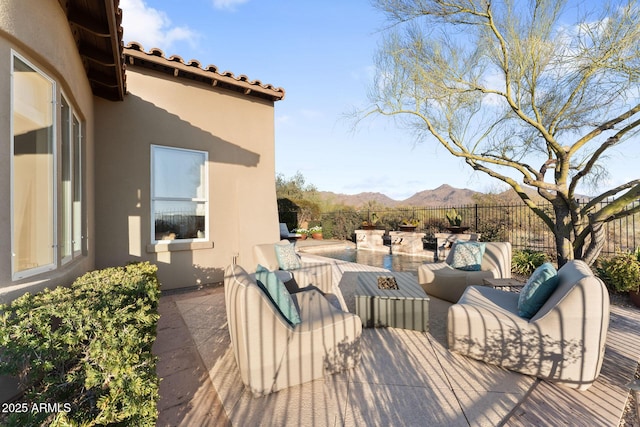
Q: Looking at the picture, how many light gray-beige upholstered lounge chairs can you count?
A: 4